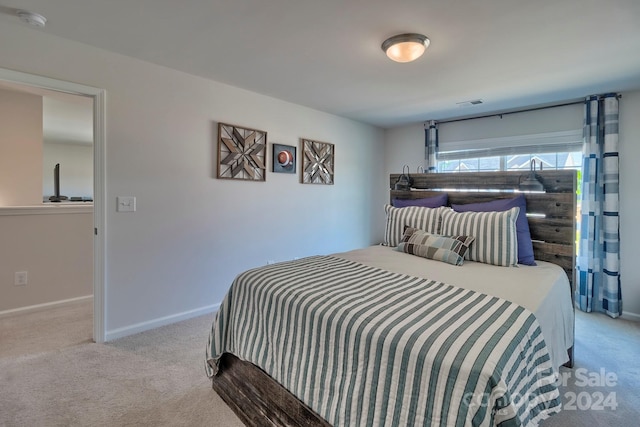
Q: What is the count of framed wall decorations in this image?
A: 3